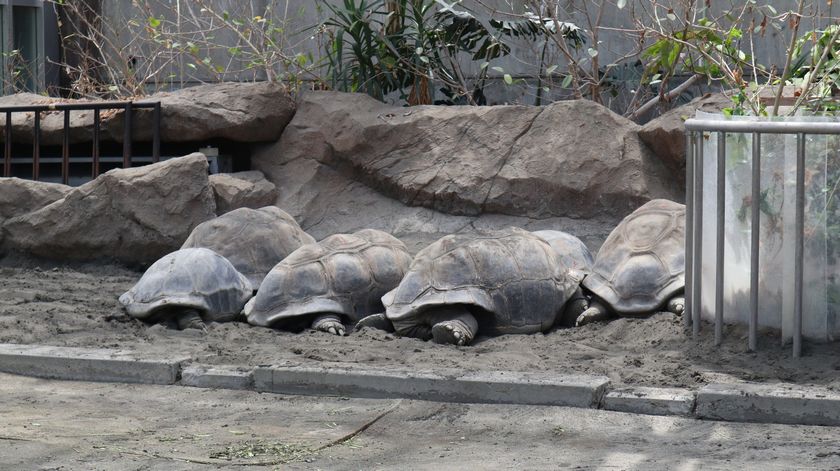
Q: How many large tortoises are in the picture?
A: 6